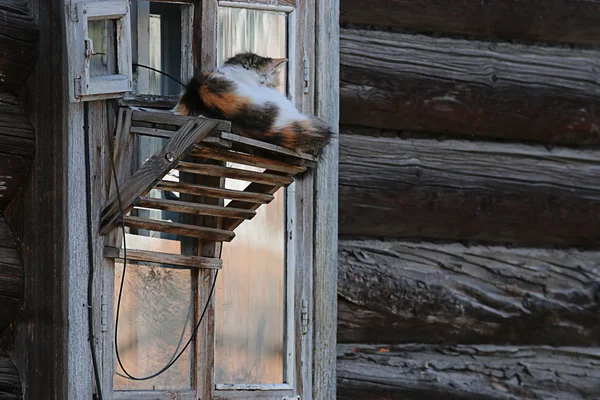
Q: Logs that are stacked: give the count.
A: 5